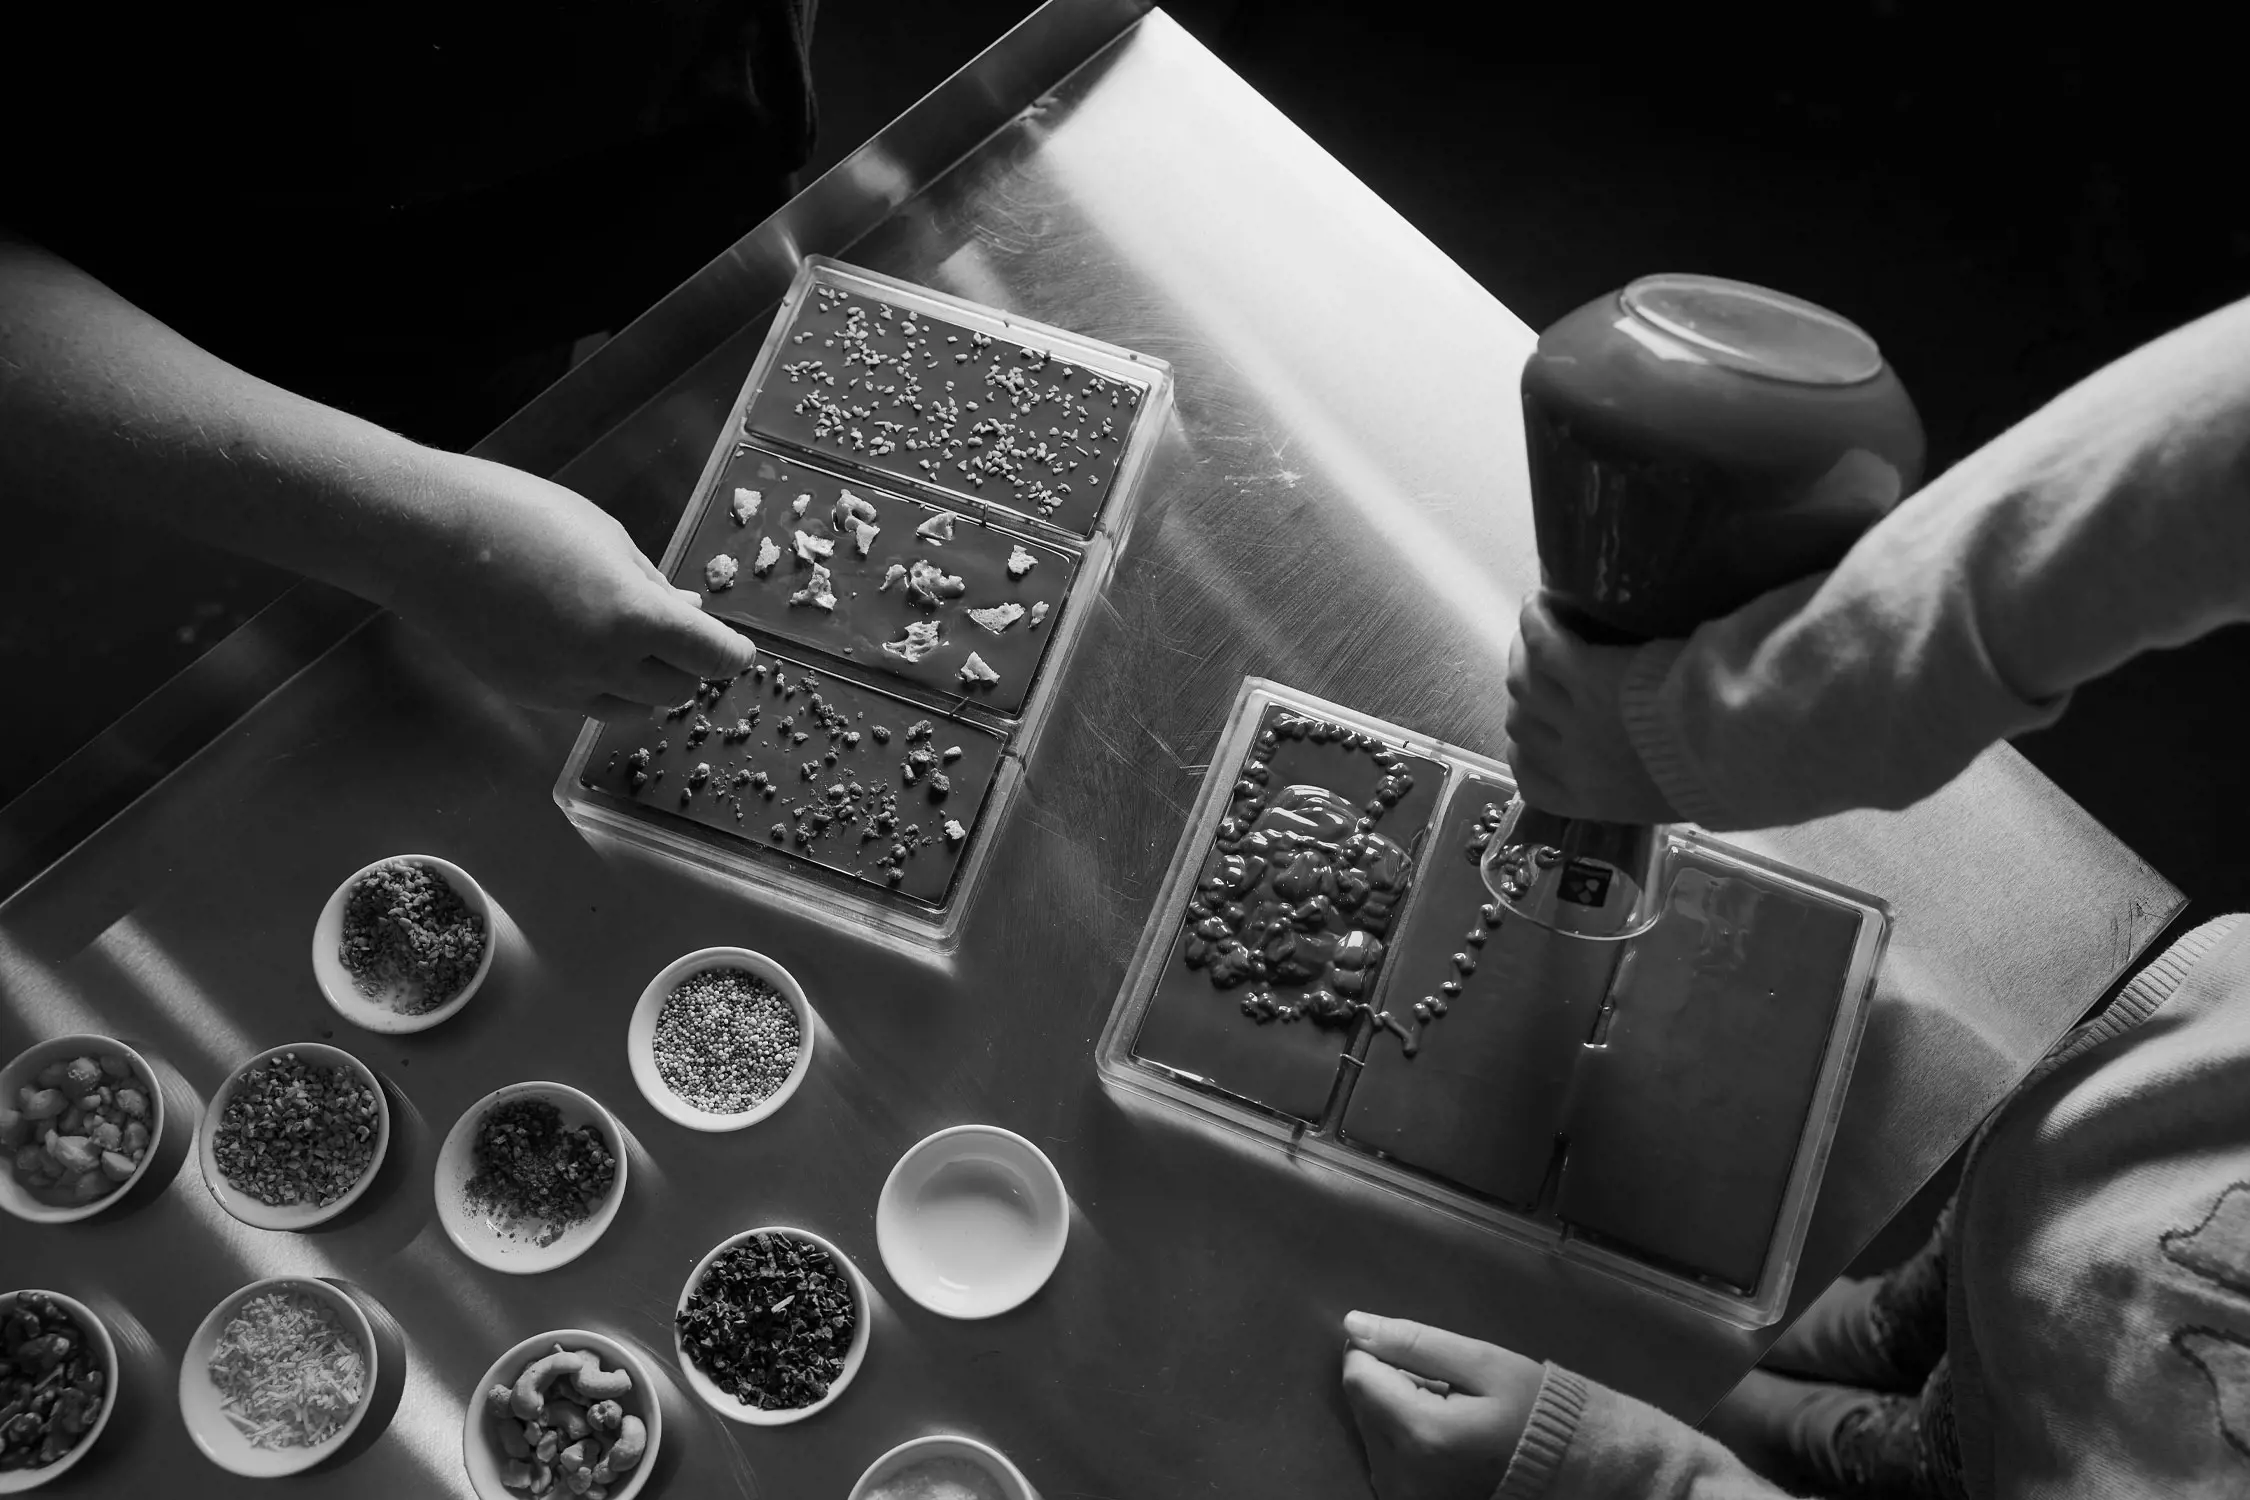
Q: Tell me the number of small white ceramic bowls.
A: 11